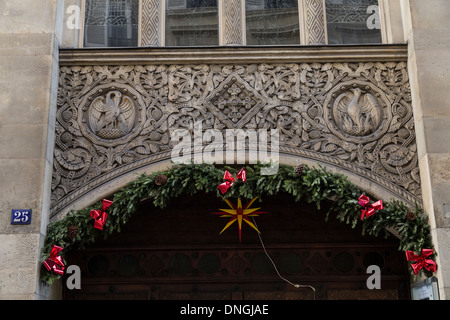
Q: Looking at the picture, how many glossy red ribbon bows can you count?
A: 5